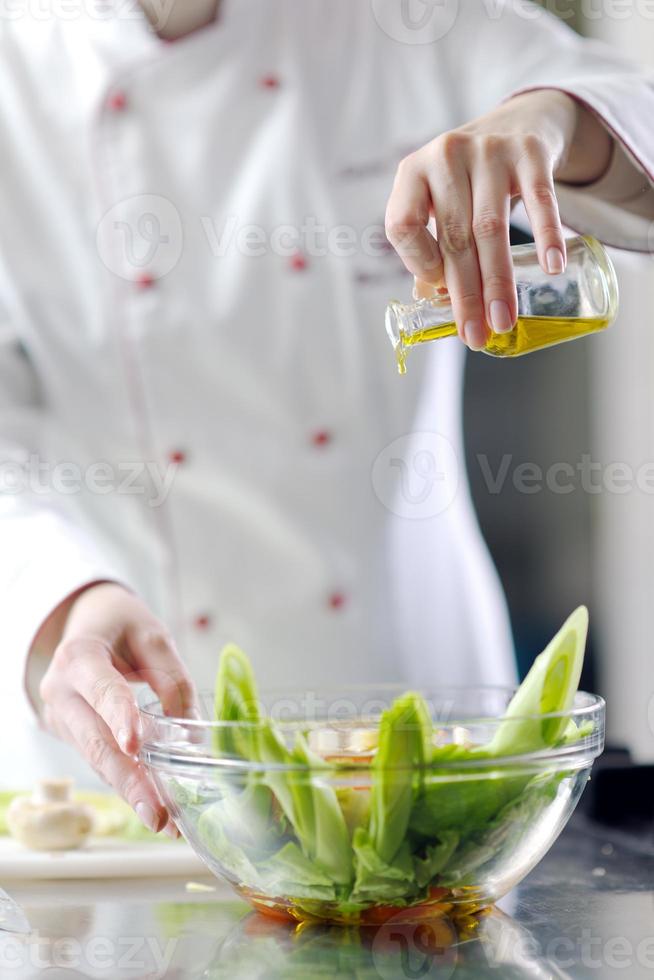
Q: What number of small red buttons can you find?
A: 8